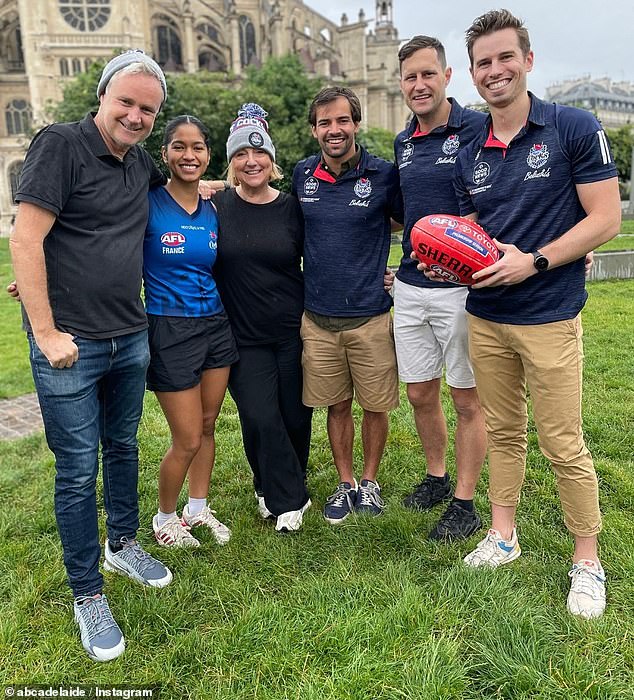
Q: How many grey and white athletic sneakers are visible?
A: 2